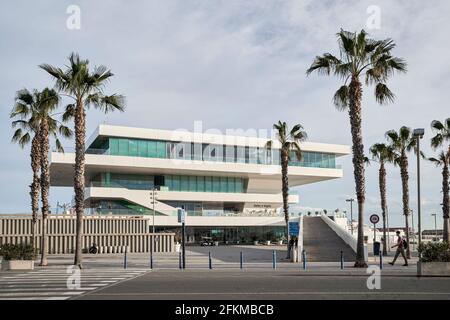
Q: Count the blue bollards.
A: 9